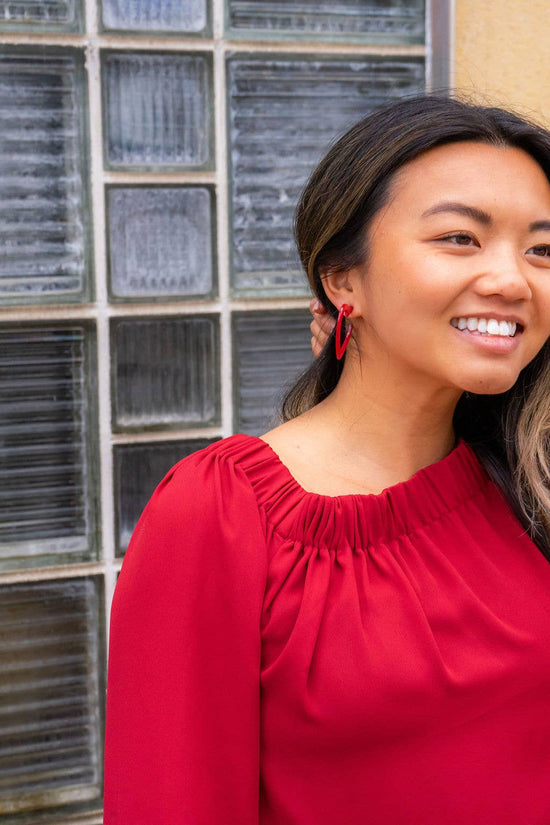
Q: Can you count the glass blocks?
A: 12